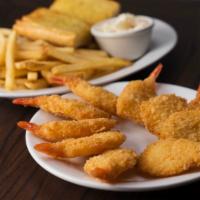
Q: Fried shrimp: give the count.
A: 9